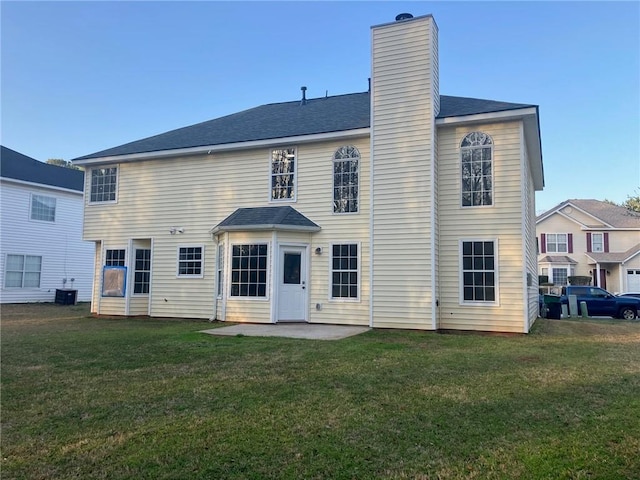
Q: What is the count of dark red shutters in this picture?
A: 4